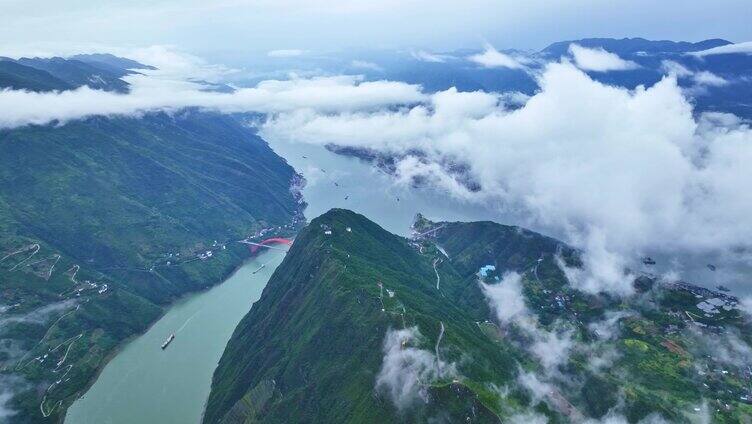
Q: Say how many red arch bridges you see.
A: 1